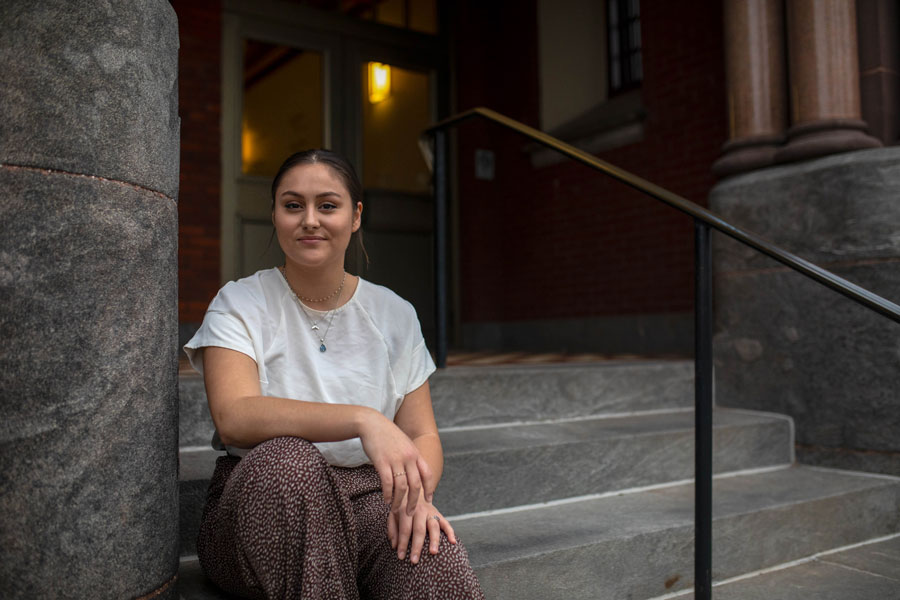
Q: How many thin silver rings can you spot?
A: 2